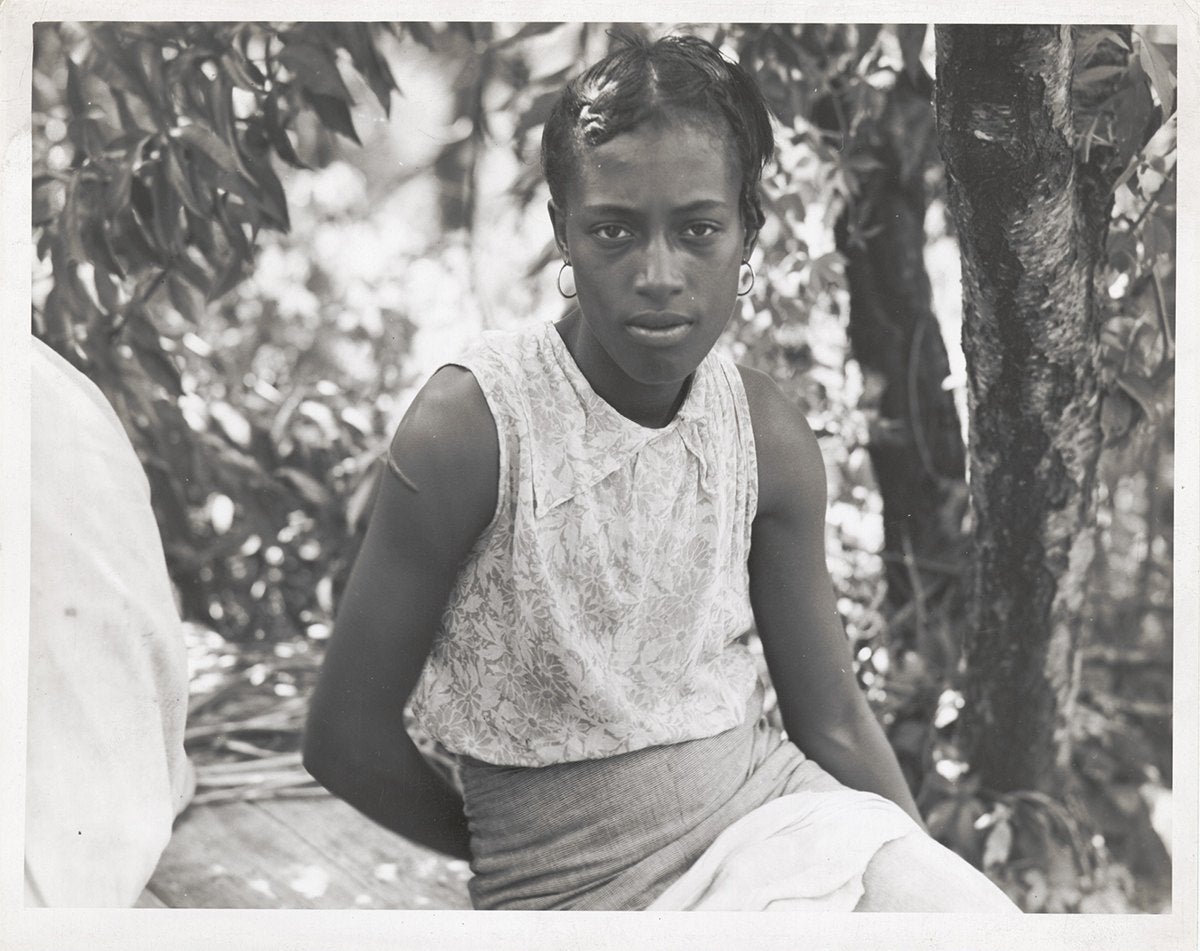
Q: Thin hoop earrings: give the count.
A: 2